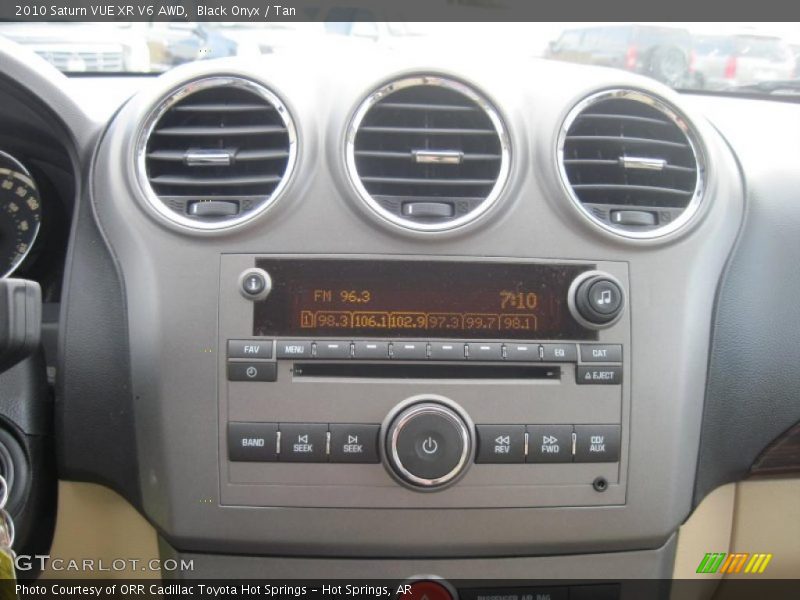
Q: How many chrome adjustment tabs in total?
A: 3